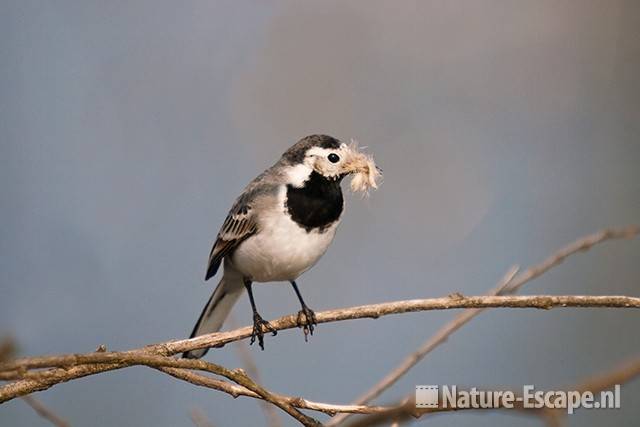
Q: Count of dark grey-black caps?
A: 1